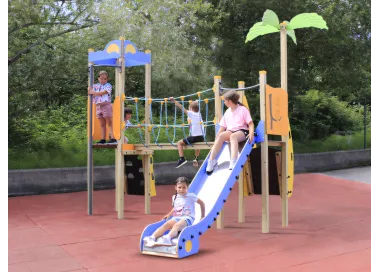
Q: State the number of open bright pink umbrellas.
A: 0